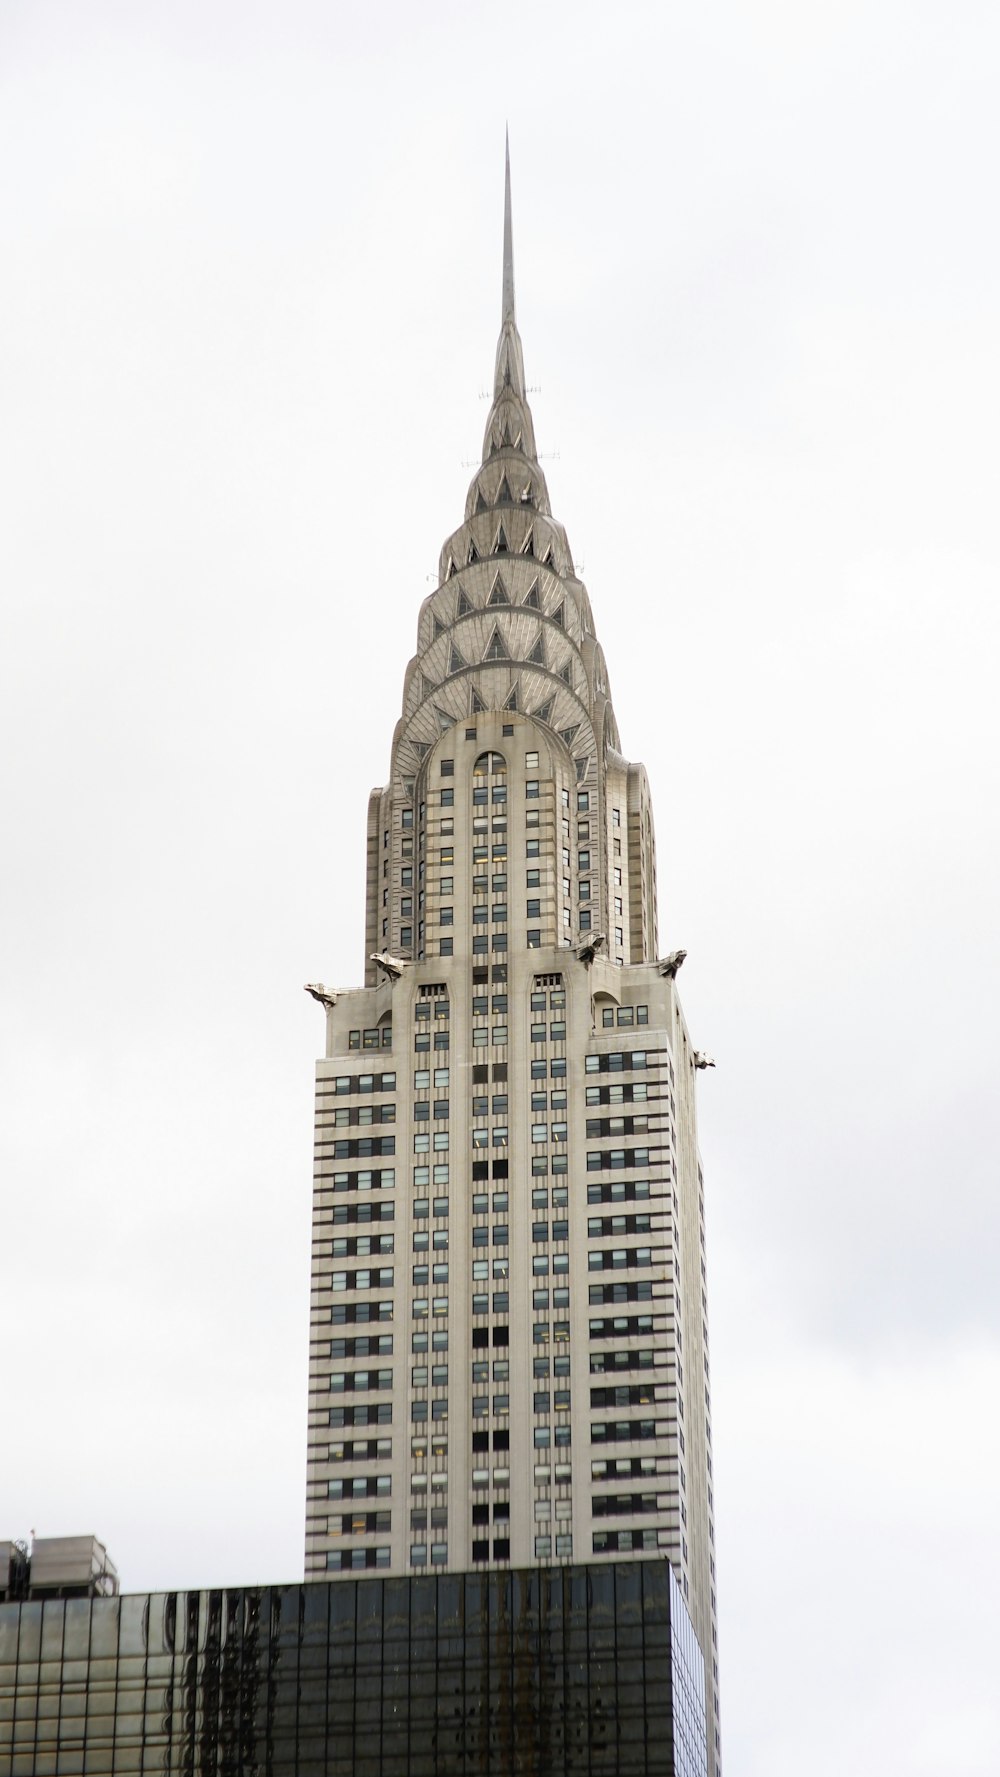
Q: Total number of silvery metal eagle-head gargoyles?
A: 5